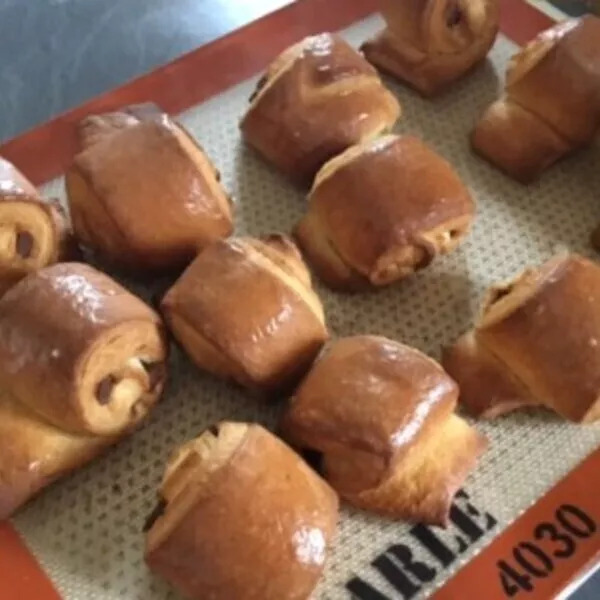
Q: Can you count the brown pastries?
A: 11